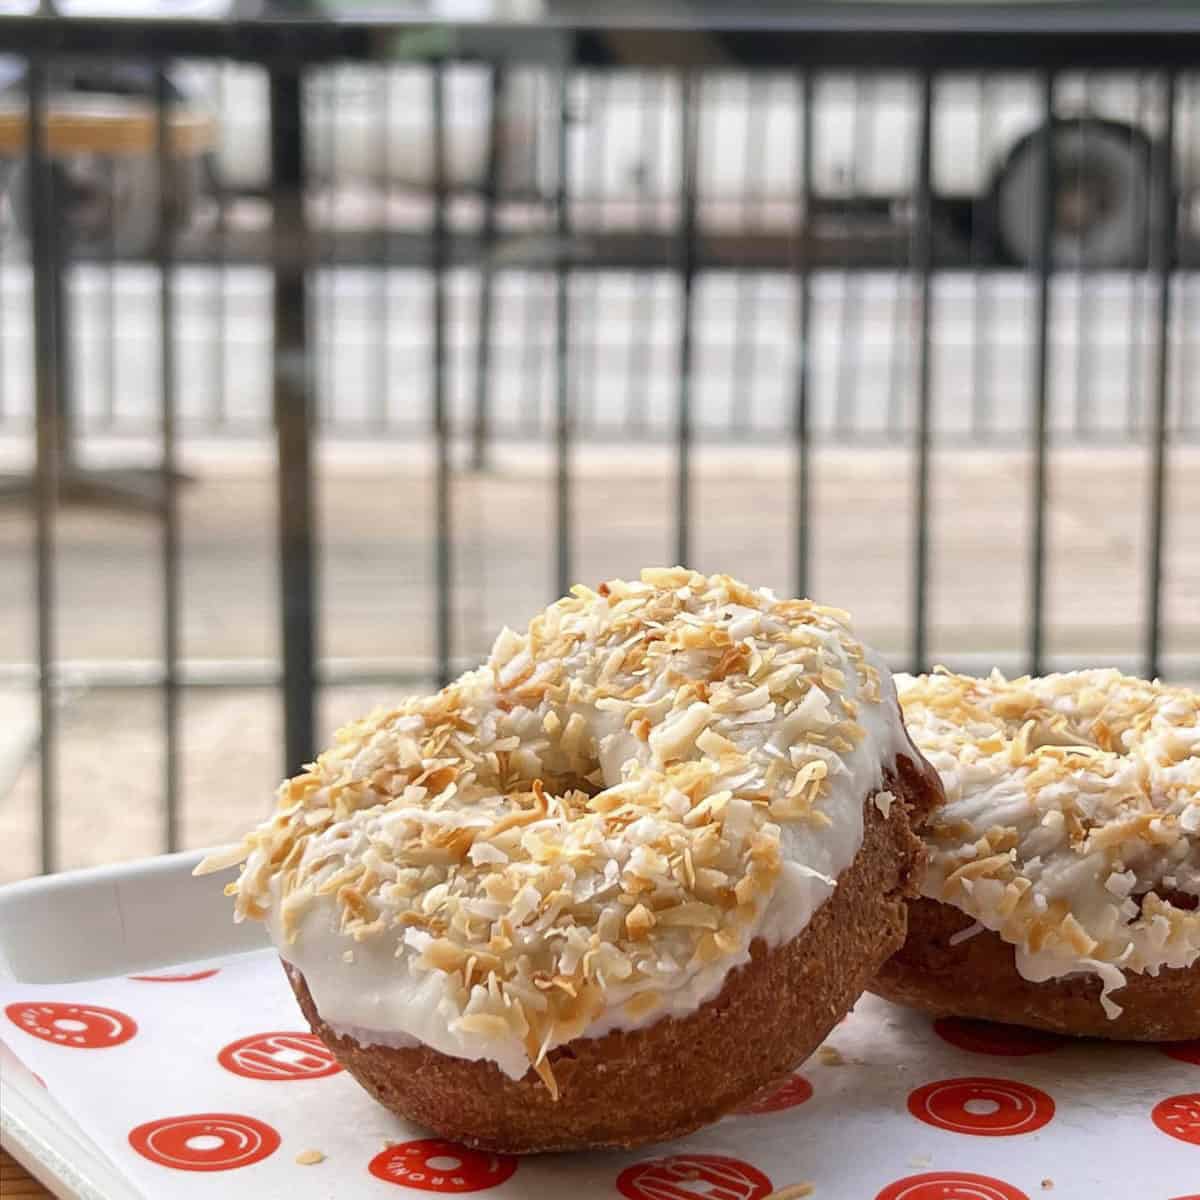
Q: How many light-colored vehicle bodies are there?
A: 1